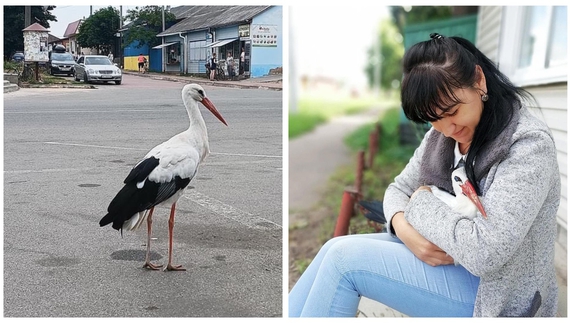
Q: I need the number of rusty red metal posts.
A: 4